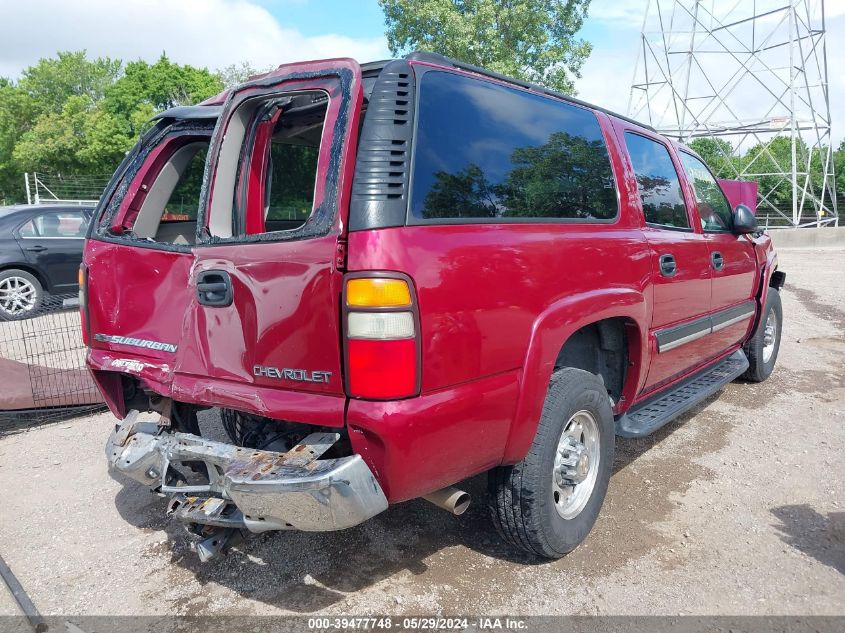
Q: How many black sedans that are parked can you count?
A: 1